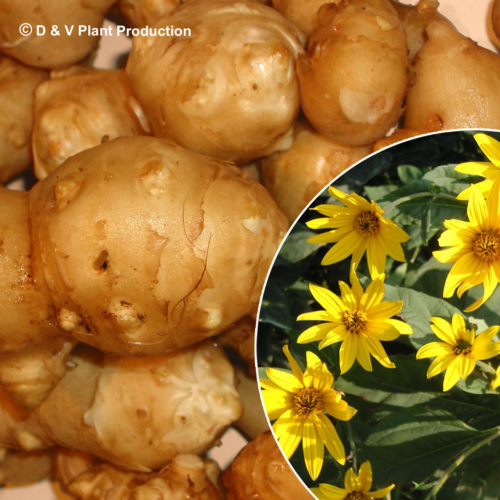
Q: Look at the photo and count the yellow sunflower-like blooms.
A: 7